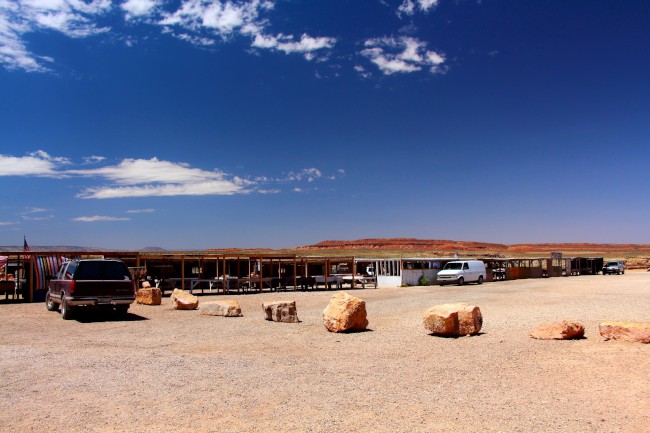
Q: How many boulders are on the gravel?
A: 8